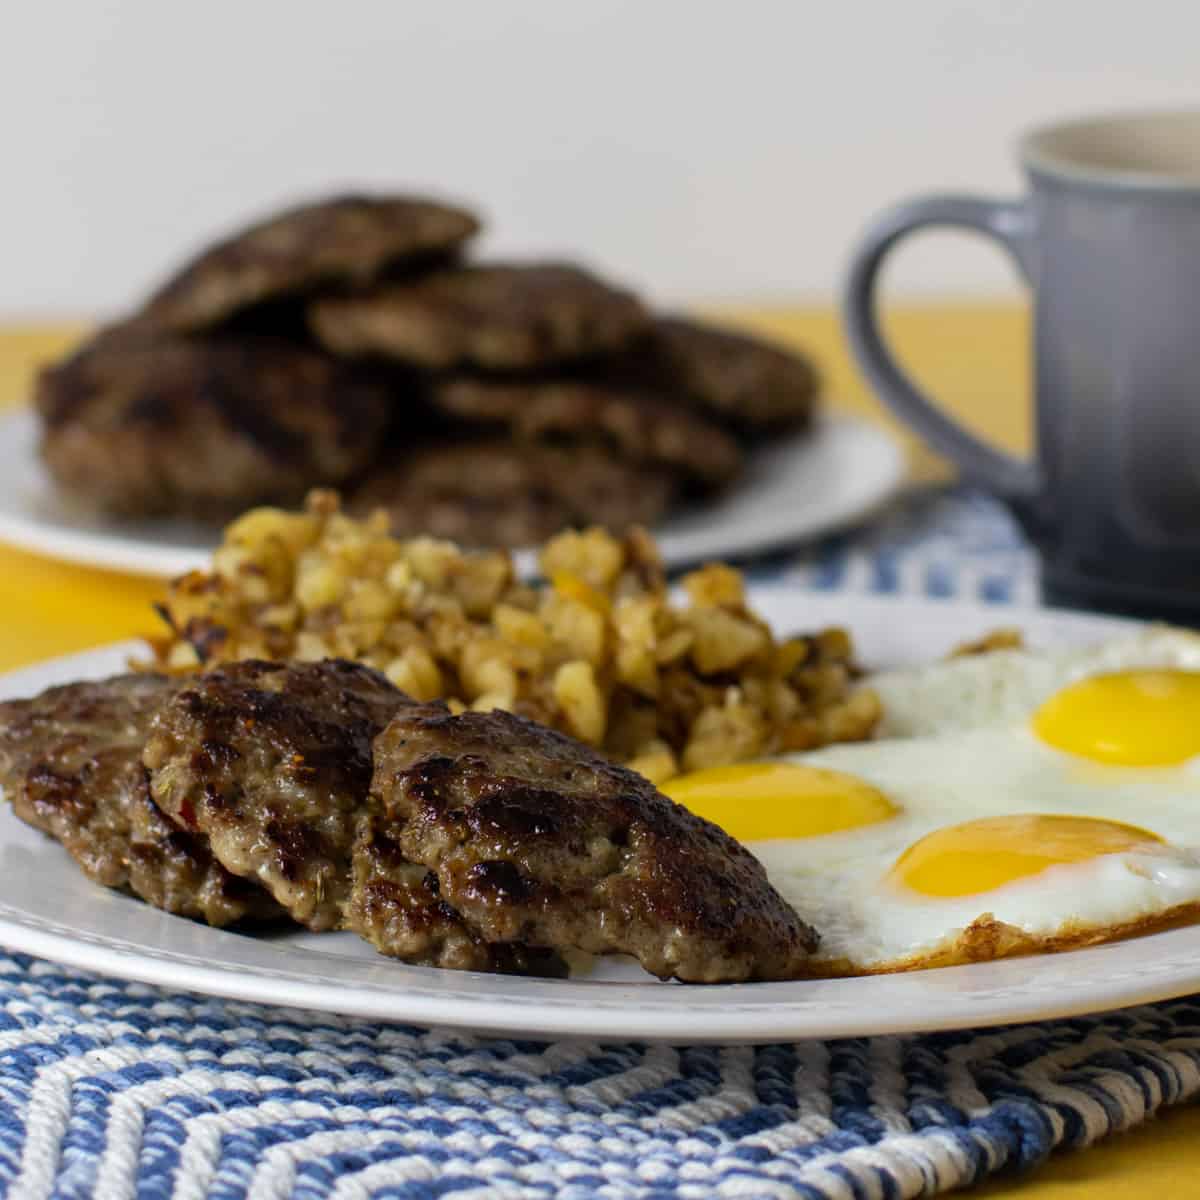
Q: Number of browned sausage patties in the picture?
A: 10